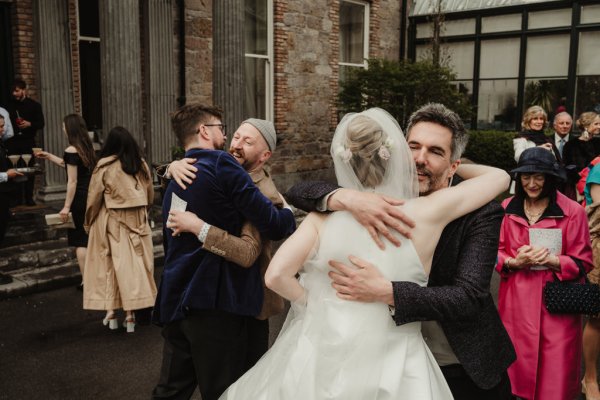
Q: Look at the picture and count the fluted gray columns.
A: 4